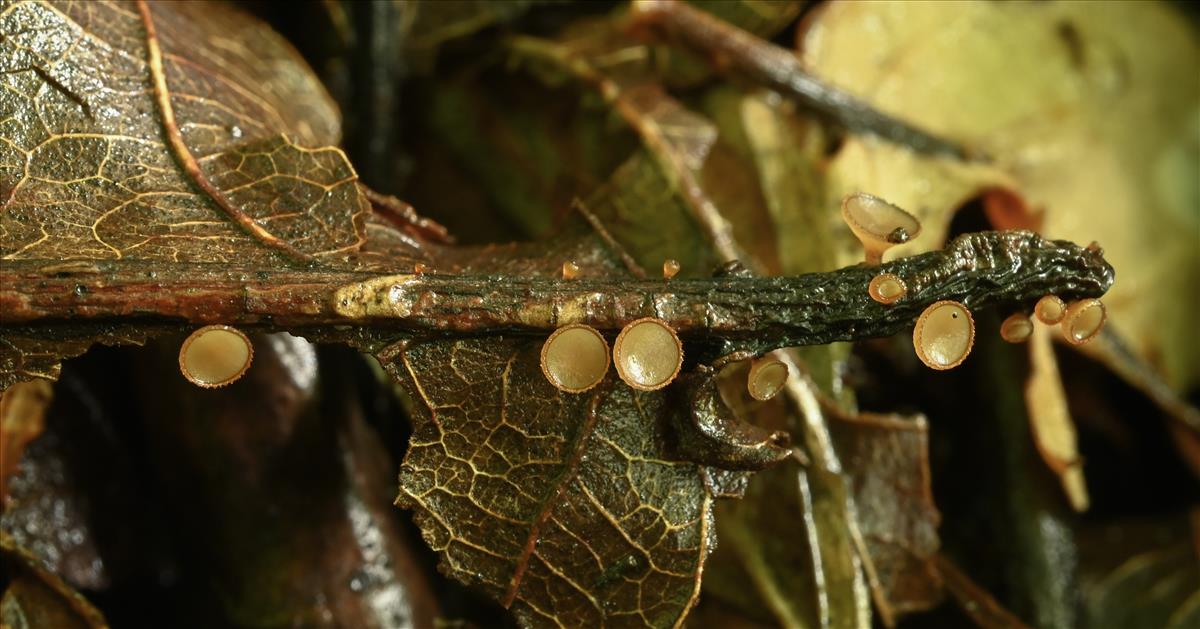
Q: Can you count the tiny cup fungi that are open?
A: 10